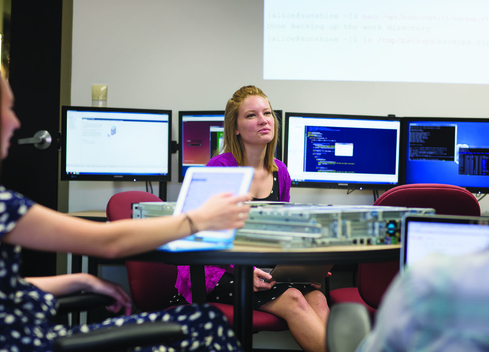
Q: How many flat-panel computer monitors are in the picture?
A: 4